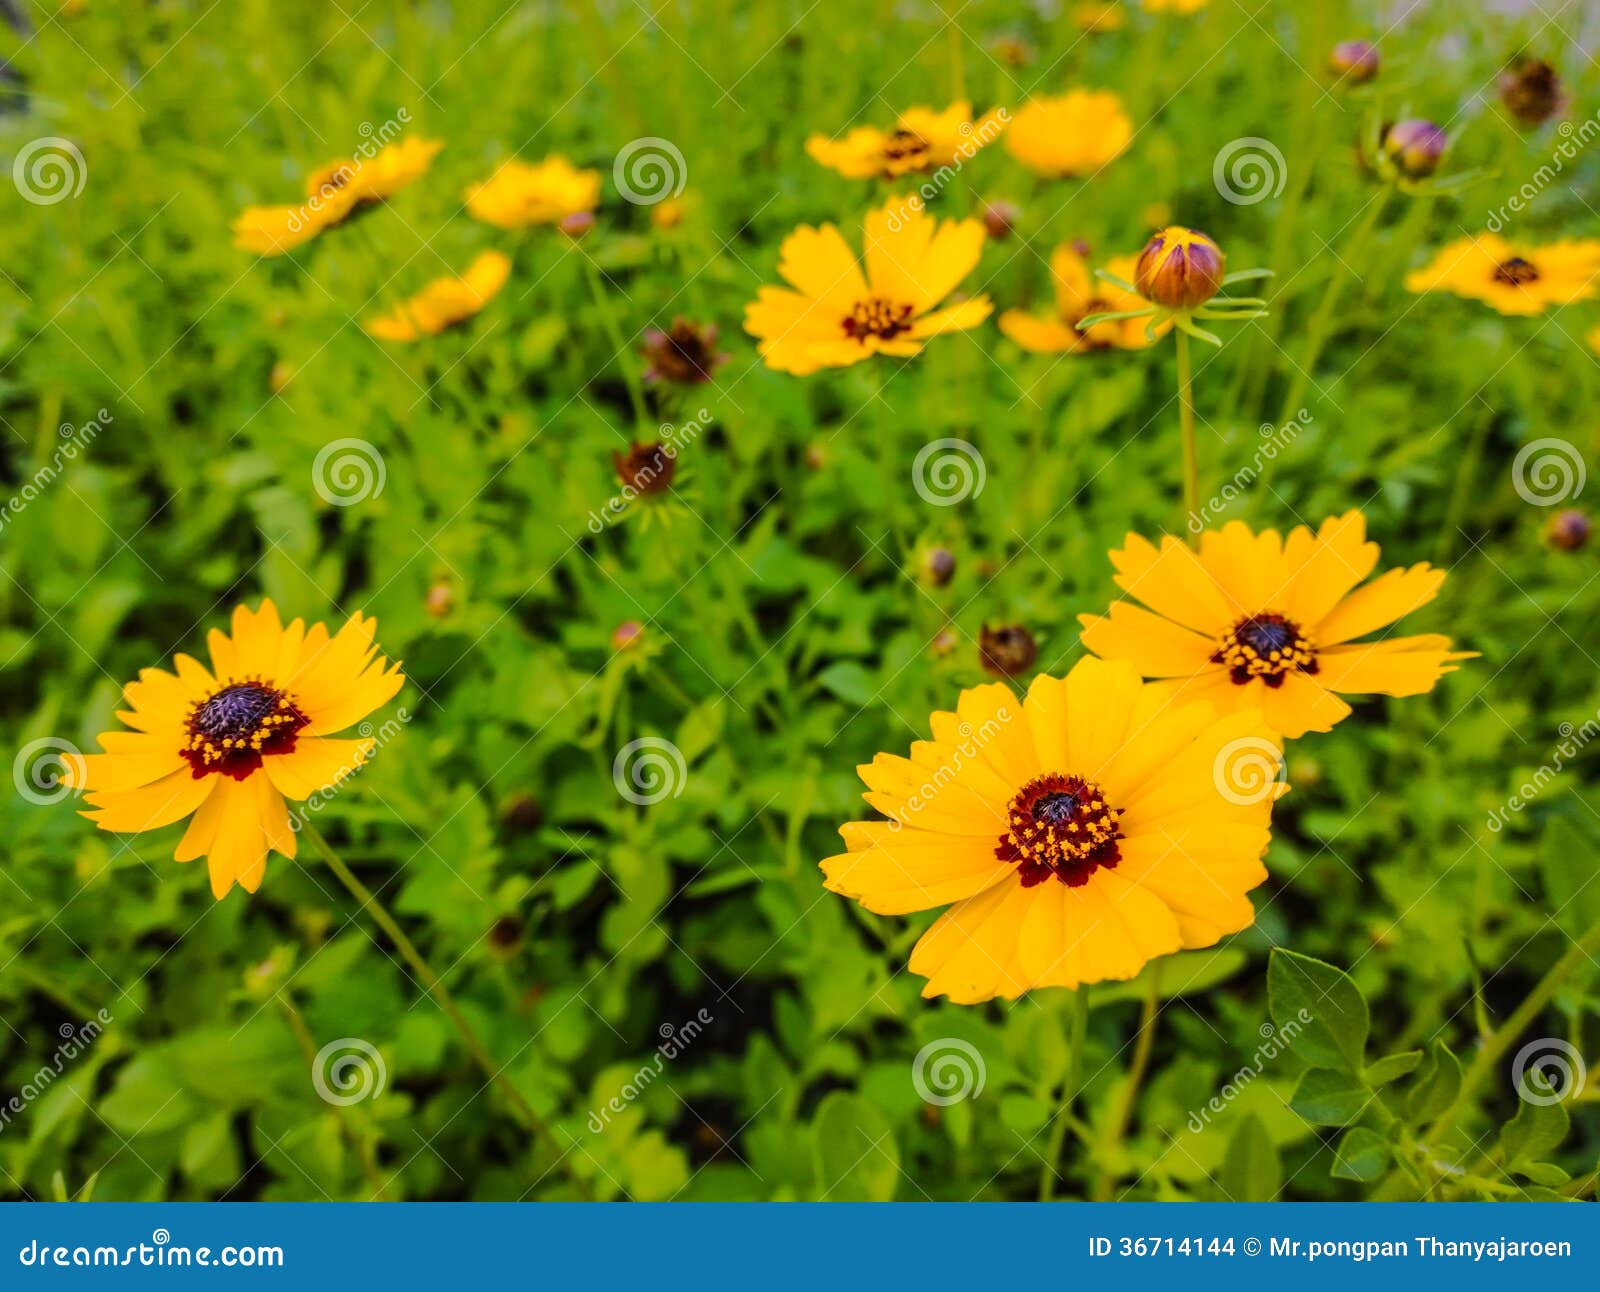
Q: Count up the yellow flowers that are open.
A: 11